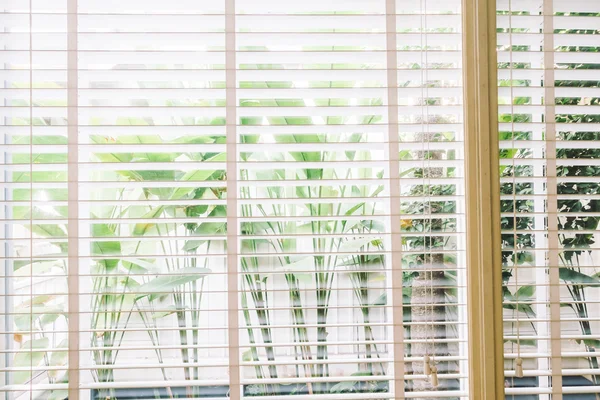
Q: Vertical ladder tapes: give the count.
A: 4